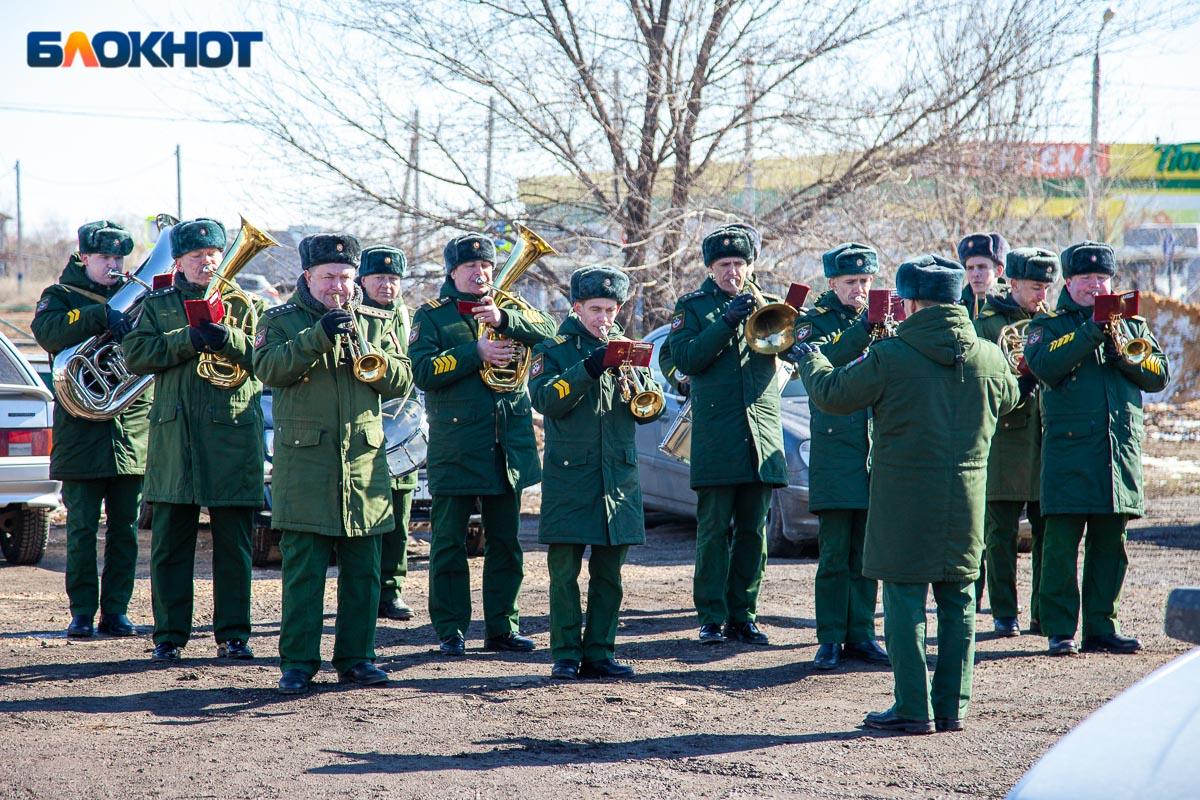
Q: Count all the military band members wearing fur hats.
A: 13